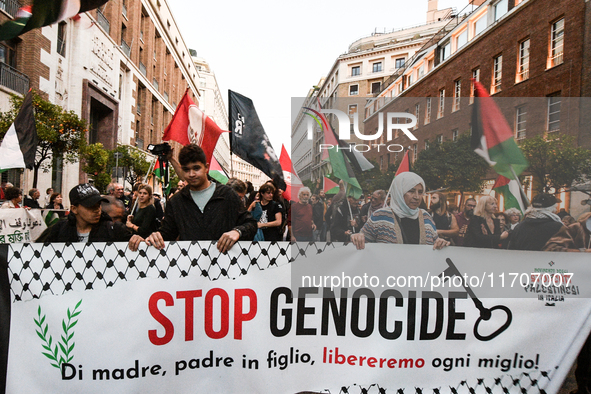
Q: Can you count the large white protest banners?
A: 1